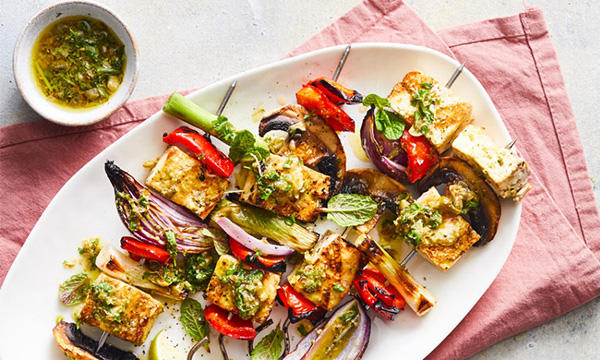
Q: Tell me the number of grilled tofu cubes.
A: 8